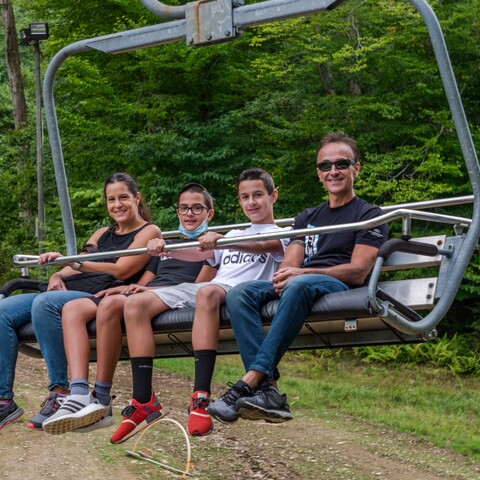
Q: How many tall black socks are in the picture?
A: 2